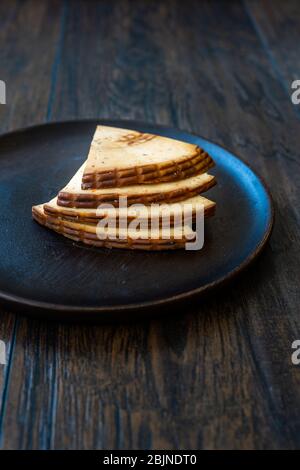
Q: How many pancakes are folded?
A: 4